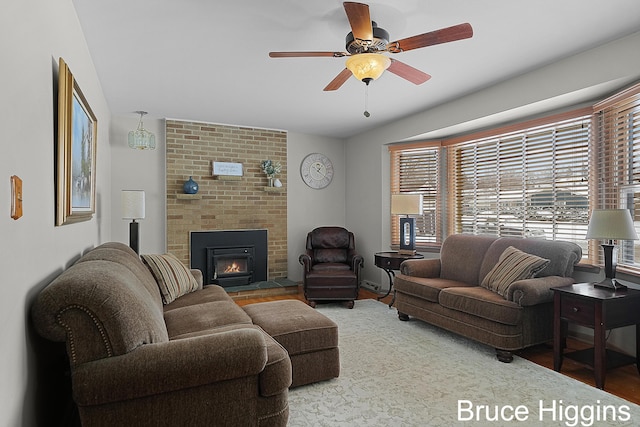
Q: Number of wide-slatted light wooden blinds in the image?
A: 3